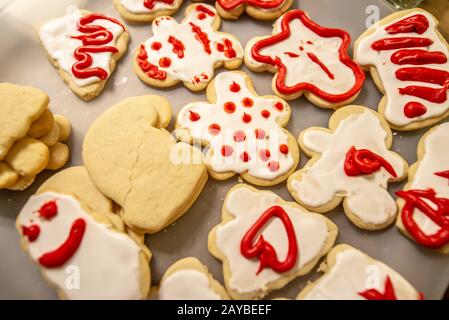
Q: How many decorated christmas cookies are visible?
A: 13